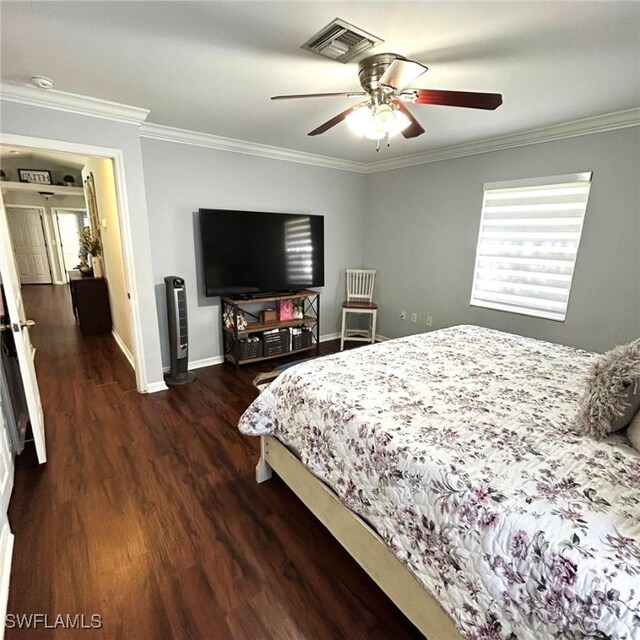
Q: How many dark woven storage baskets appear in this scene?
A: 3